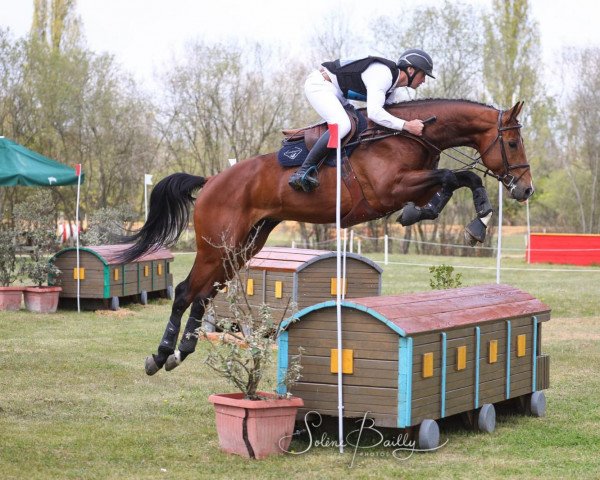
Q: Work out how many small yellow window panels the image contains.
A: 12